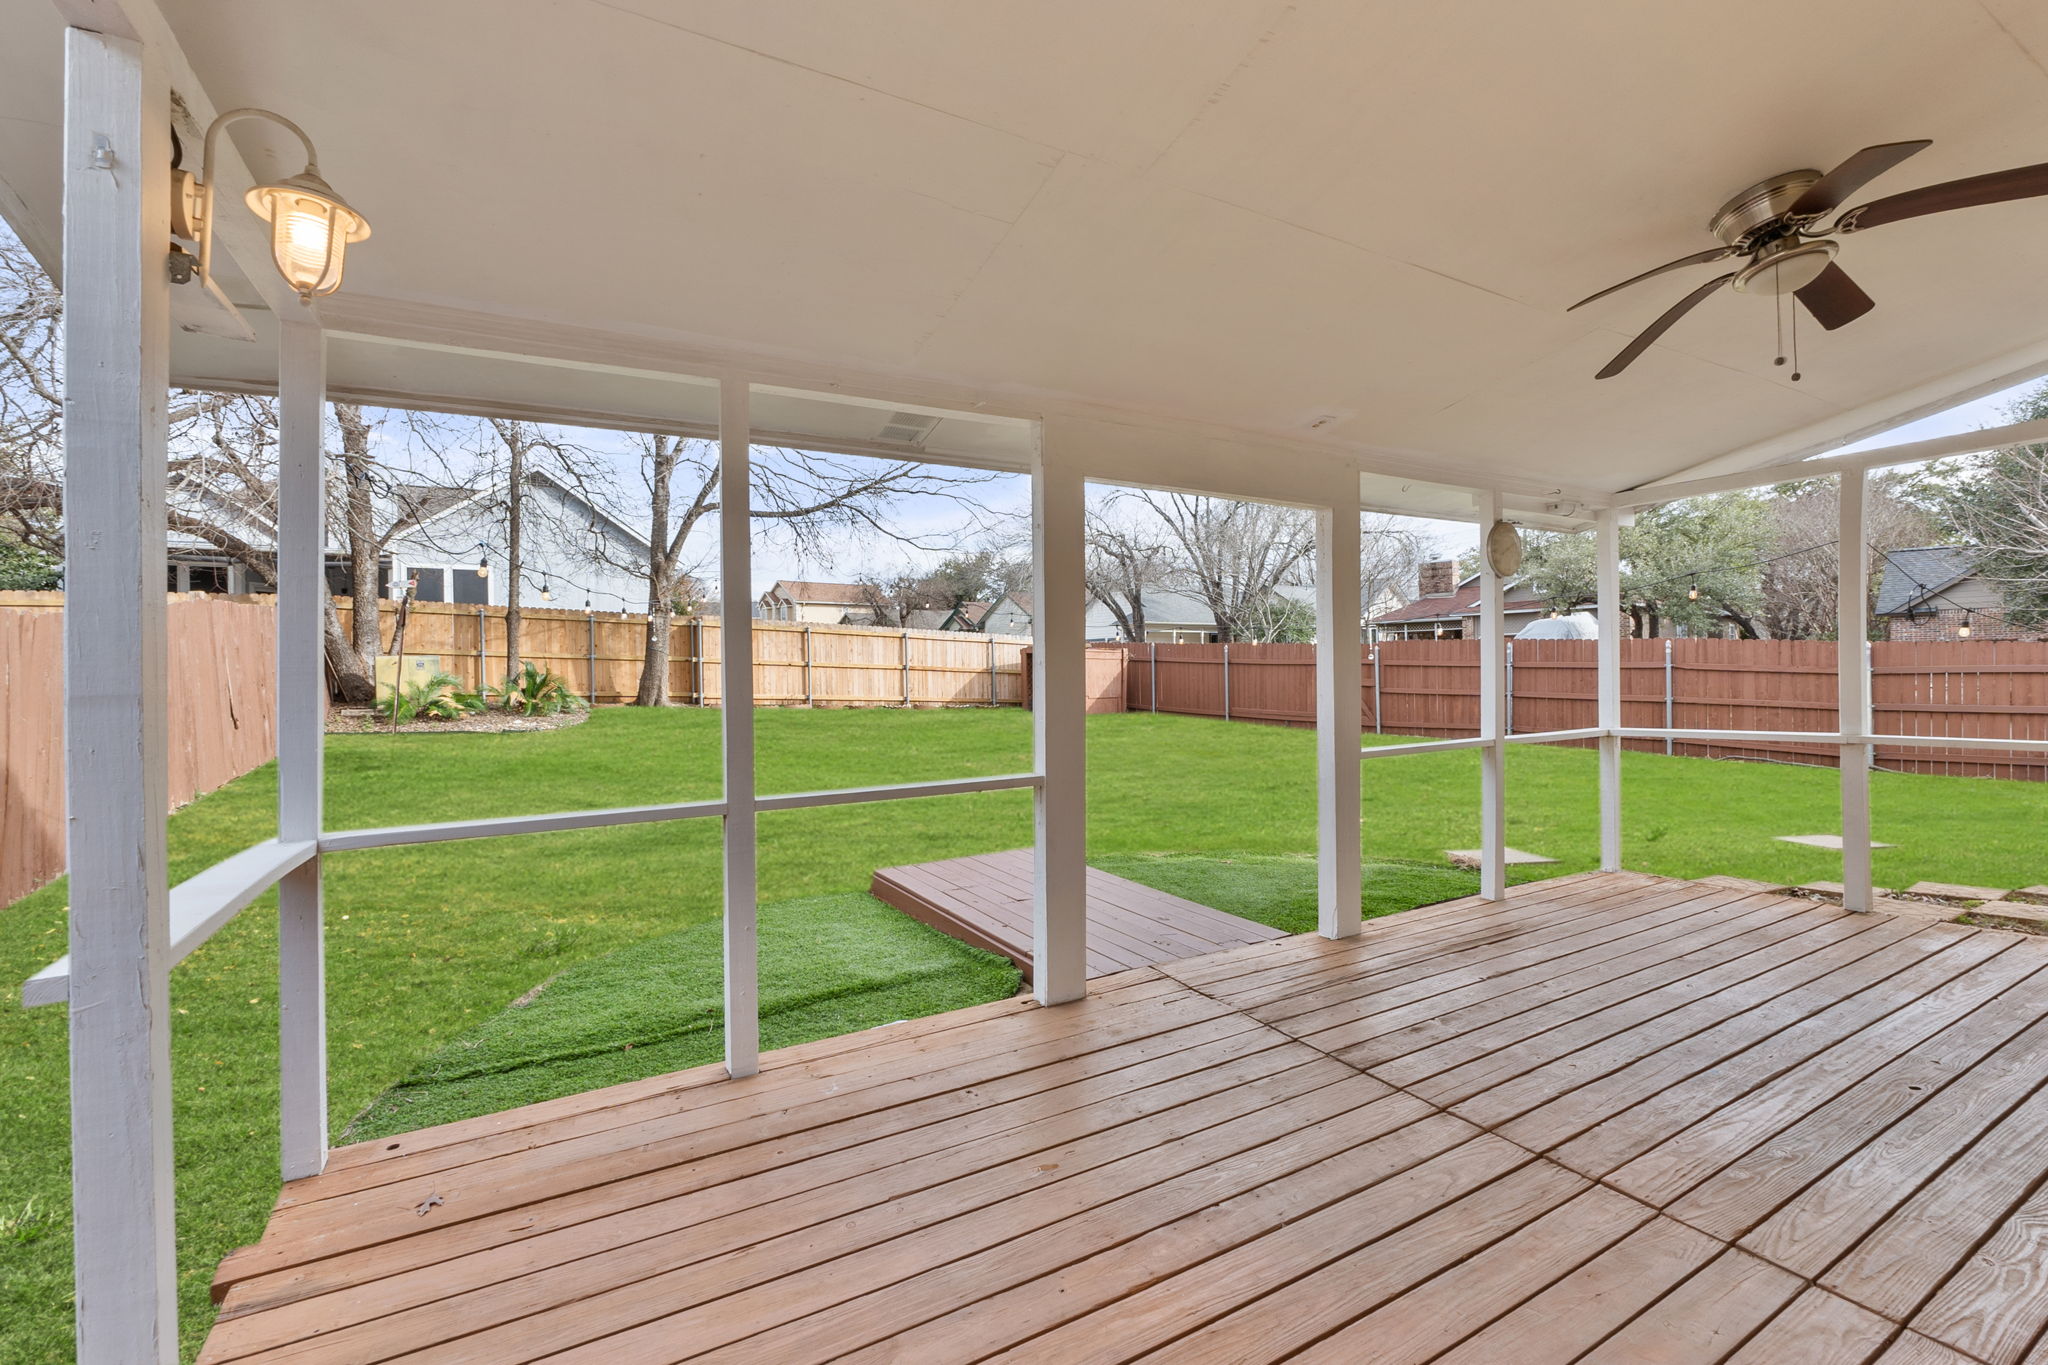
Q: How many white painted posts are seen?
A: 8